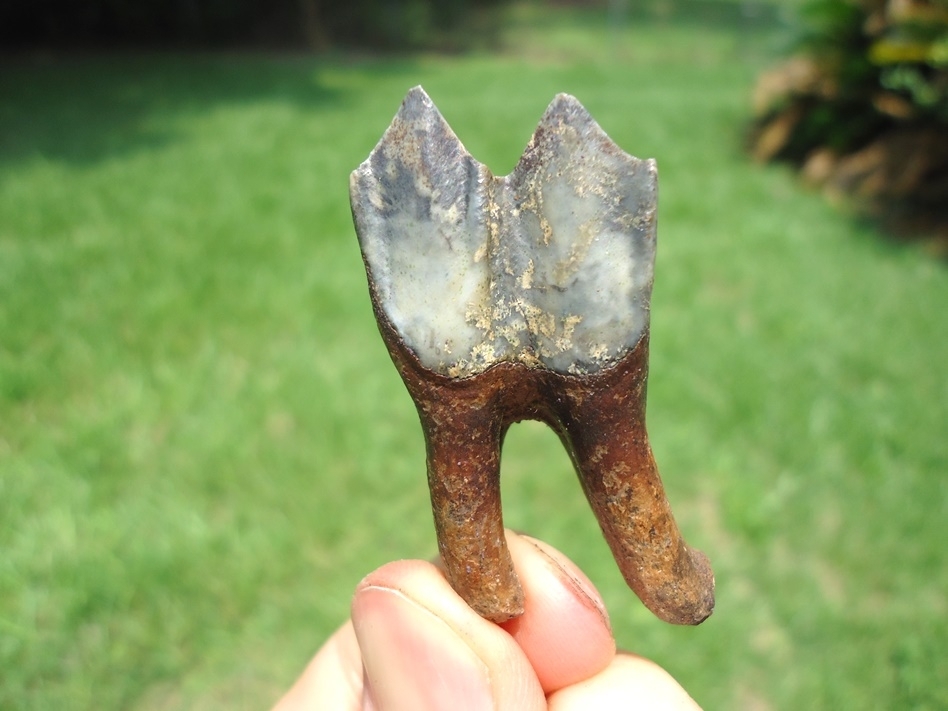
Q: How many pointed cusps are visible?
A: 2